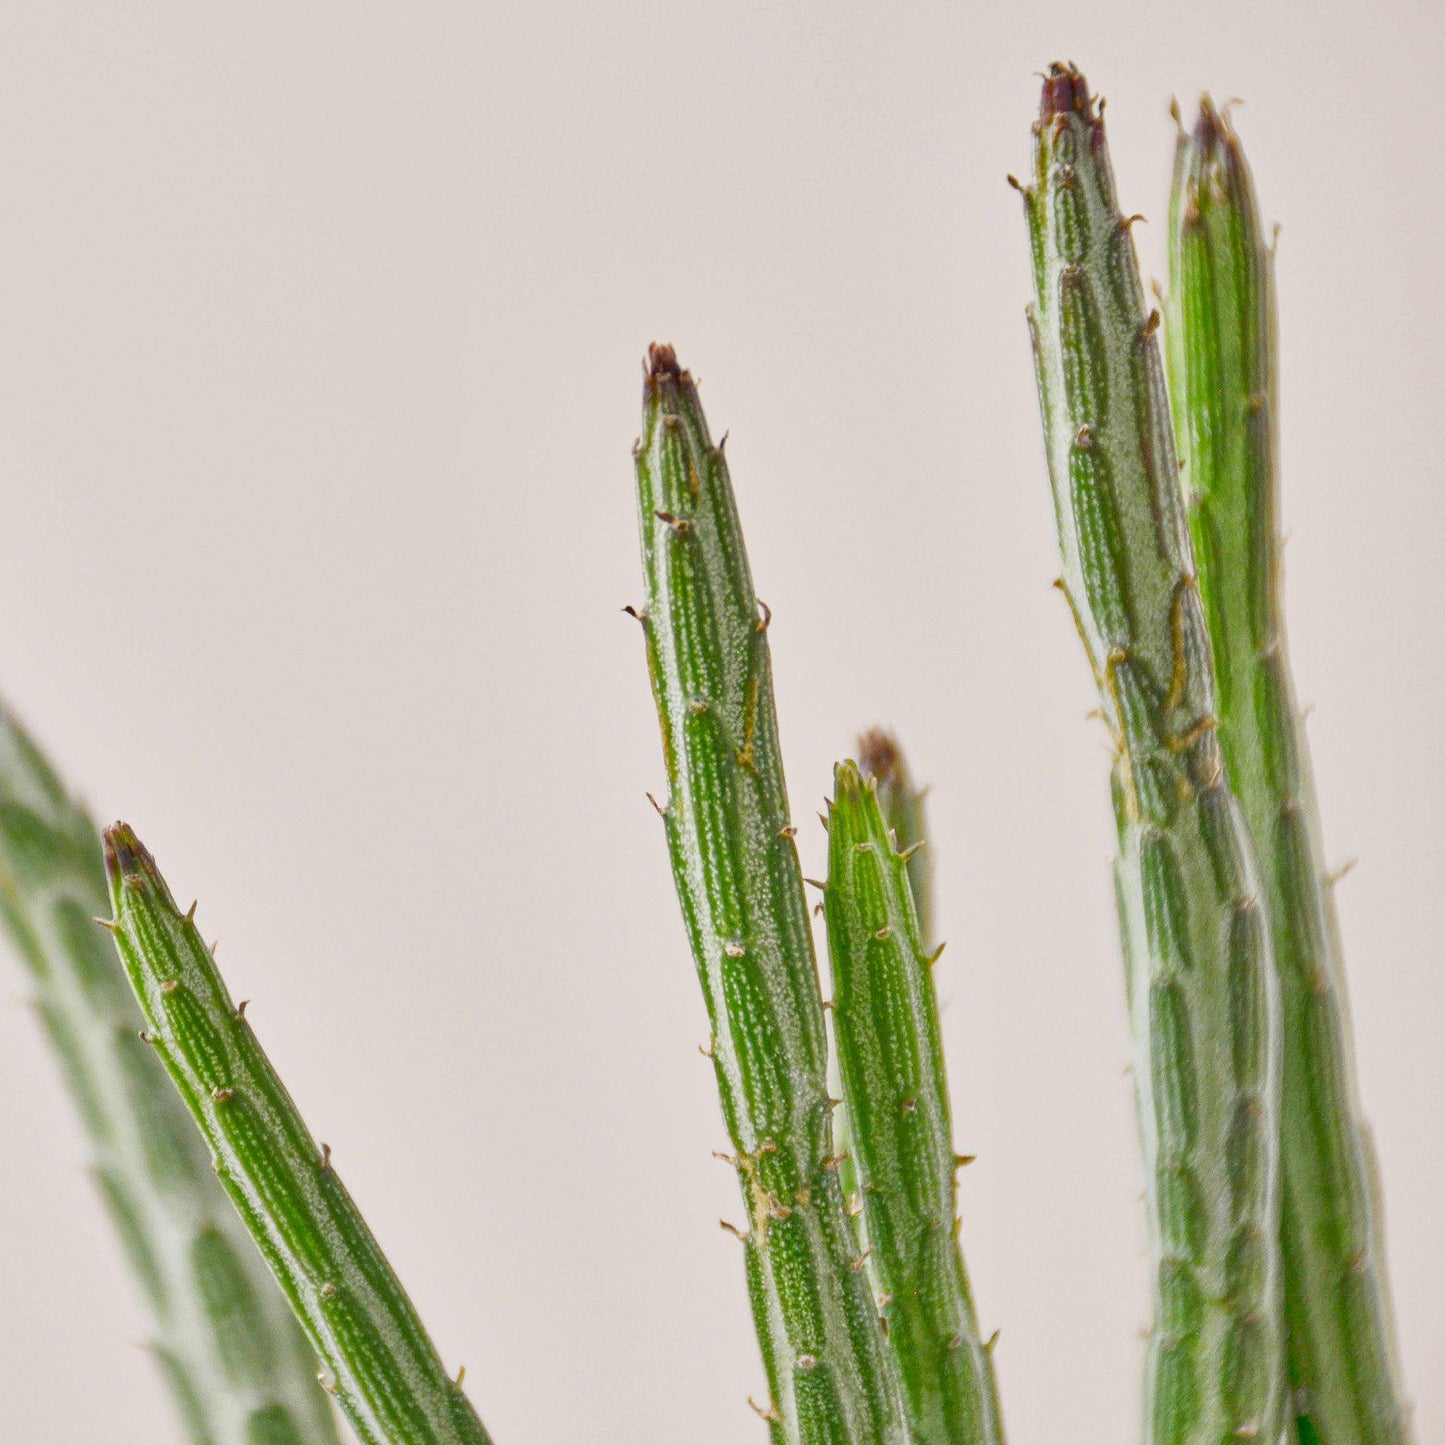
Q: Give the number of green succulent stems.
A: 7